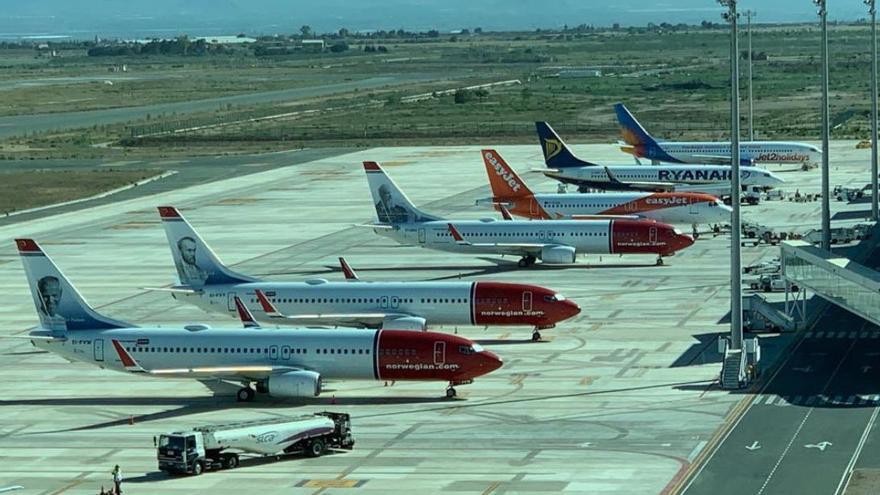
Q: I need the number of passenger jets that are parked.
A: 6